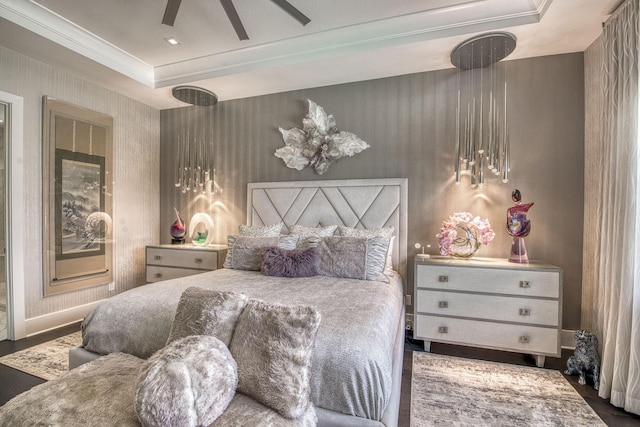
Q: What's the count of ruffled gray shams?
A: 2